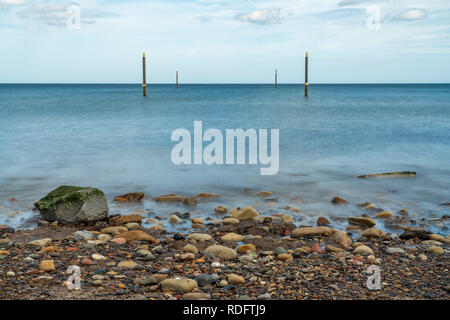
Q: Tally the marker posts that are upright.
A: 4